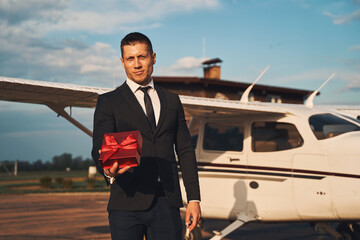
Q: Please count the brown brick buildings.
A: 1